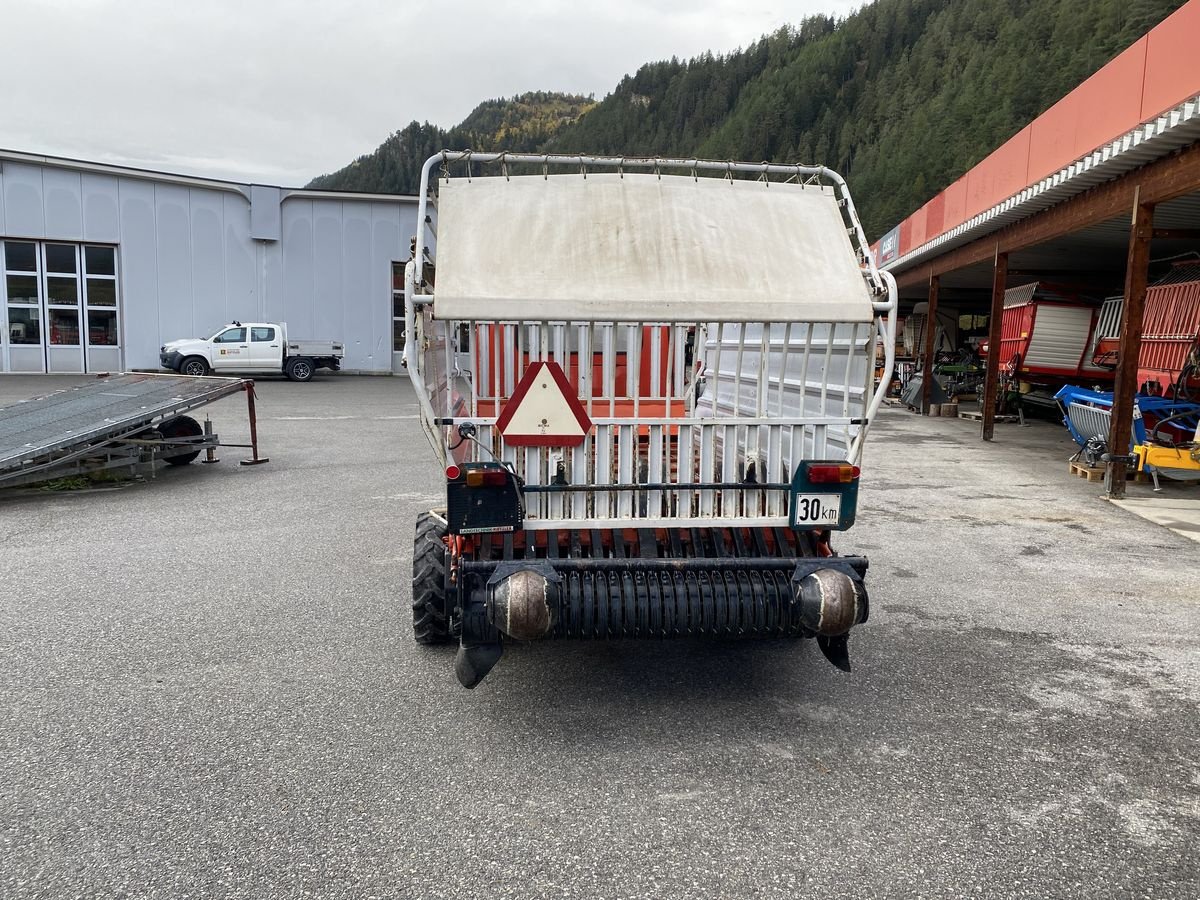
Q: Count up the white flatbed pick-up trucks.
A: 1